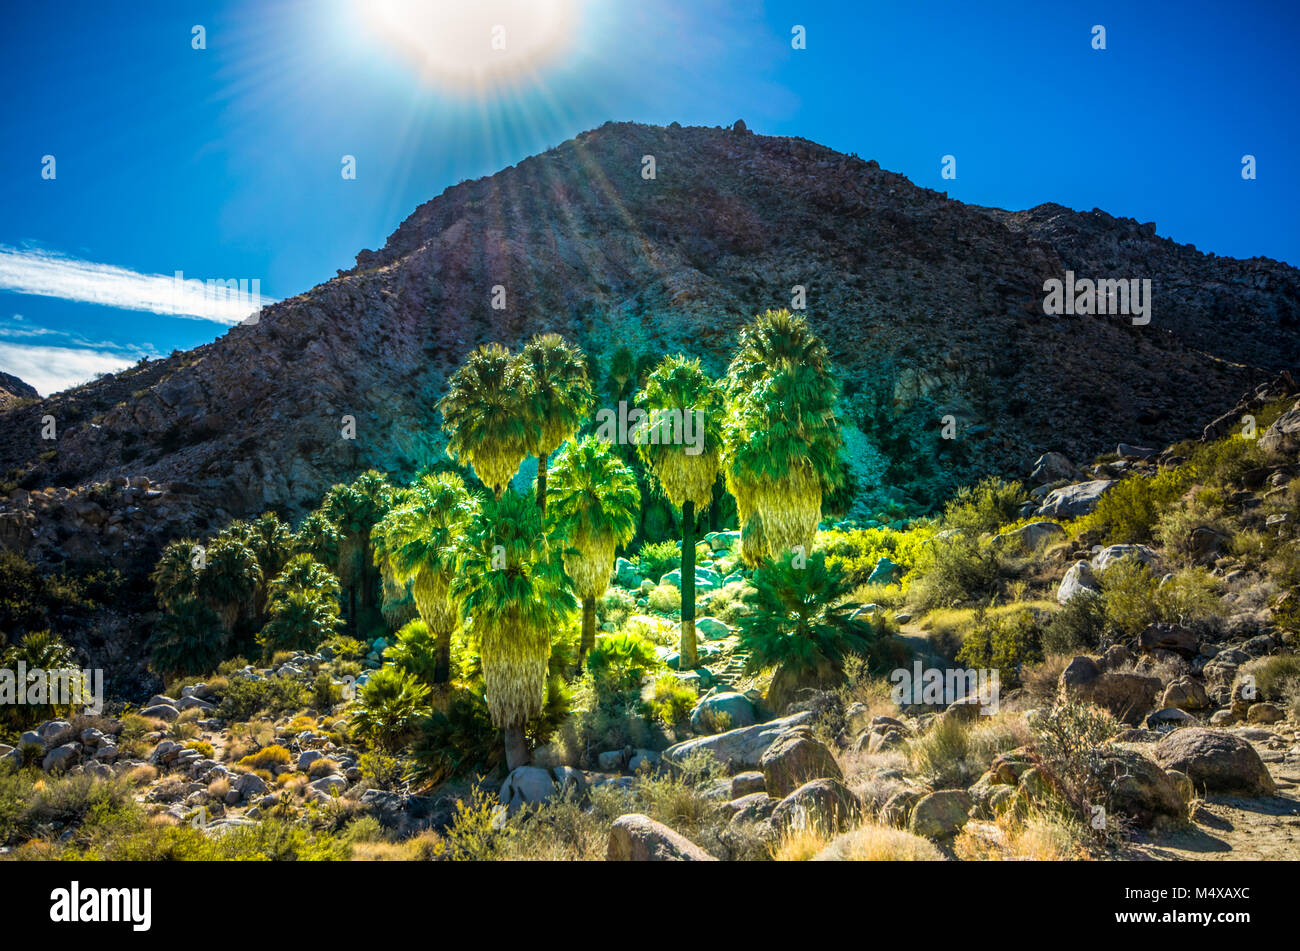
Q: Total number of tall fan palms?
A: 7